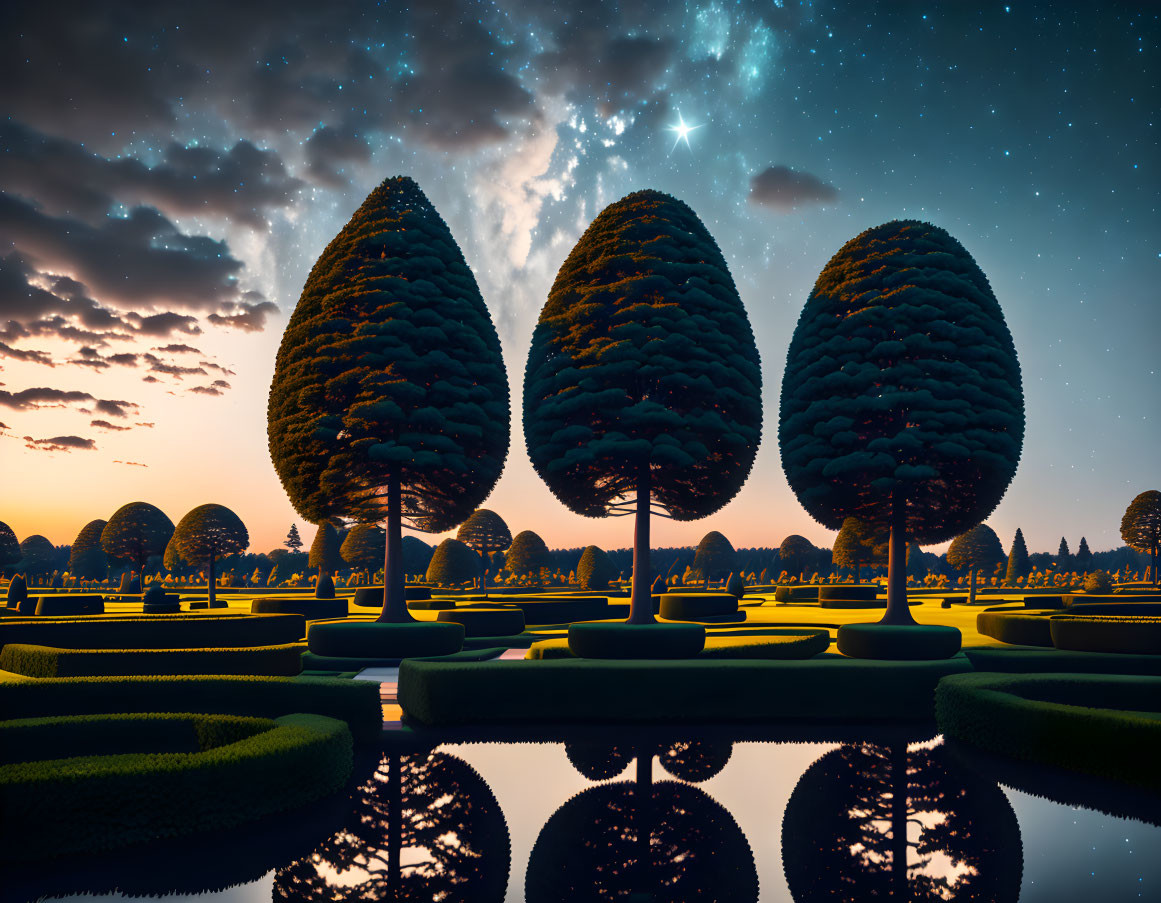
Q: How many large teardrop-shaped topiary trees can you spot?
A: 3